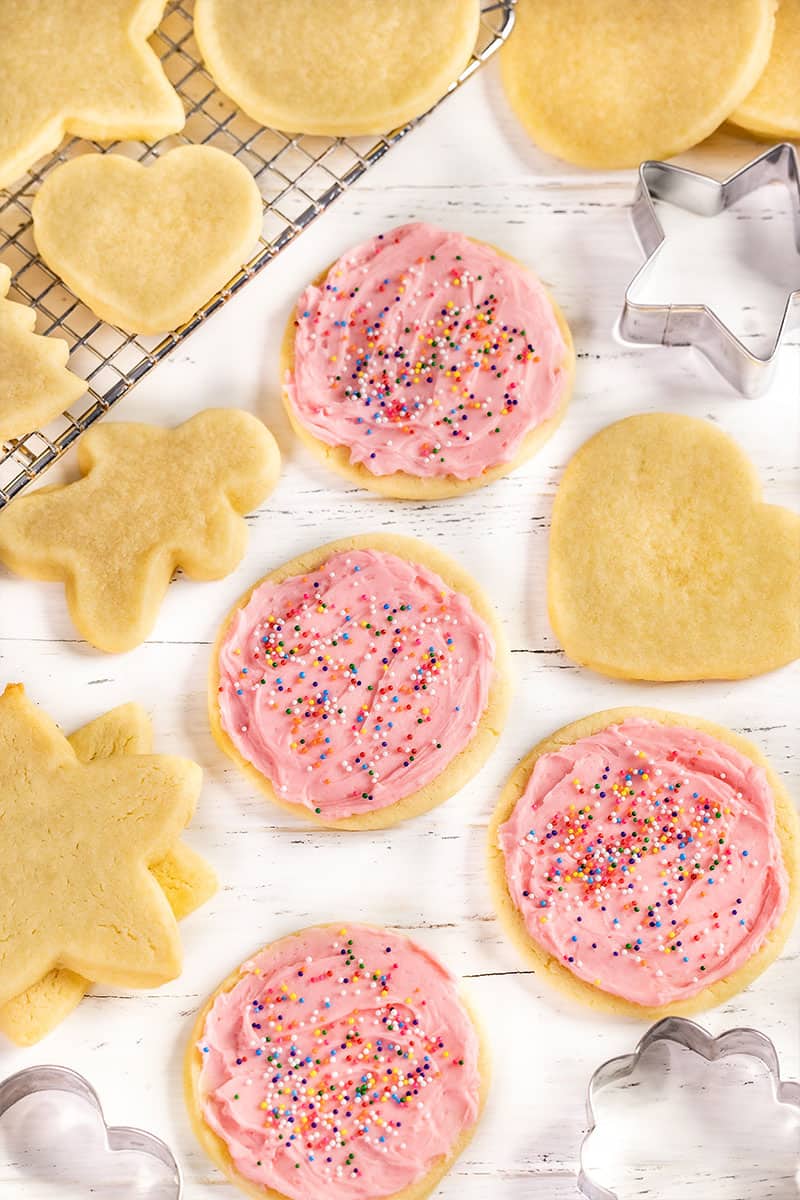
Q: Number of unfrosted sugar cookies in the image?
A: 10